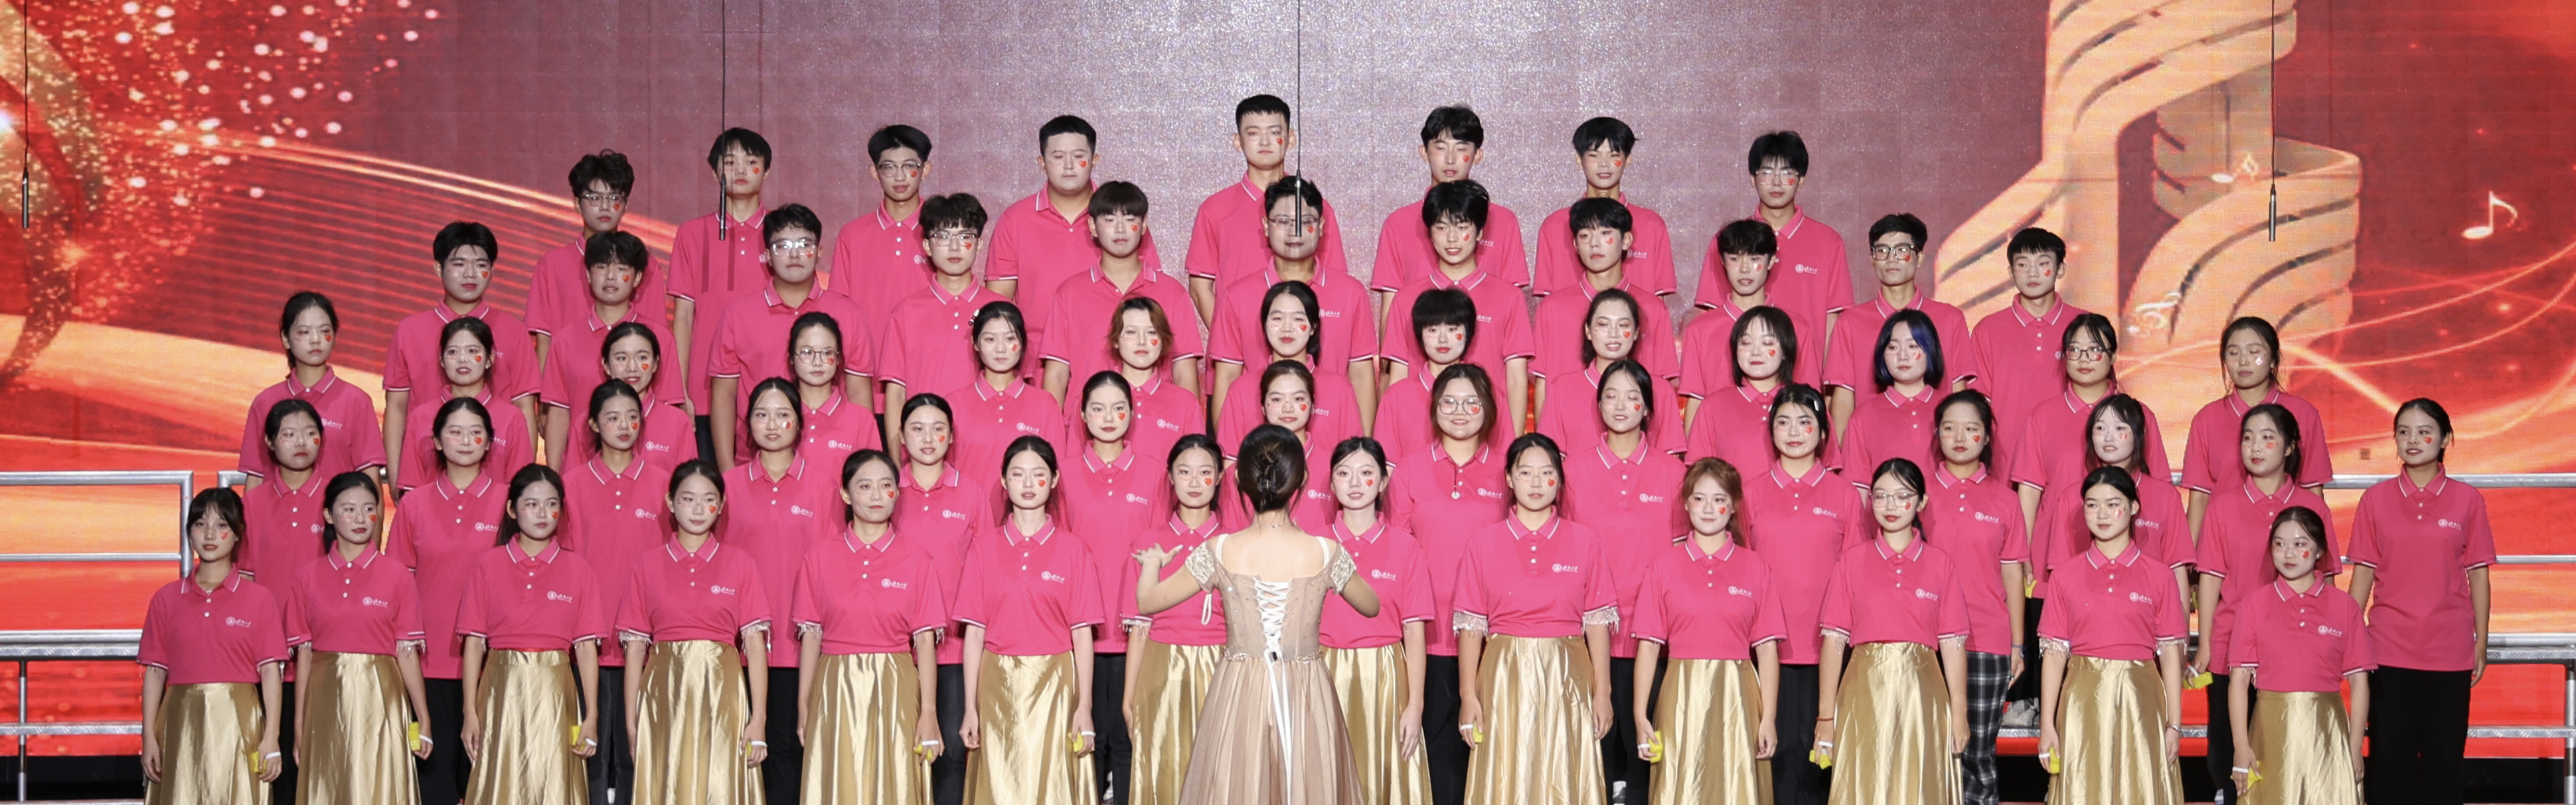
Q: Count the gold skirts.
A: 13